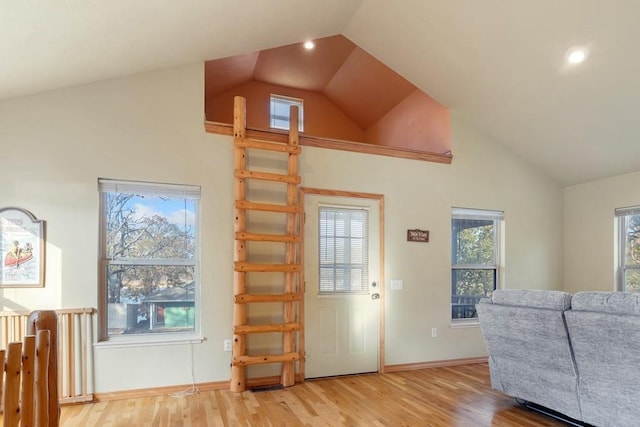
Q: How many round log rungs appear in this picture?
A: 8